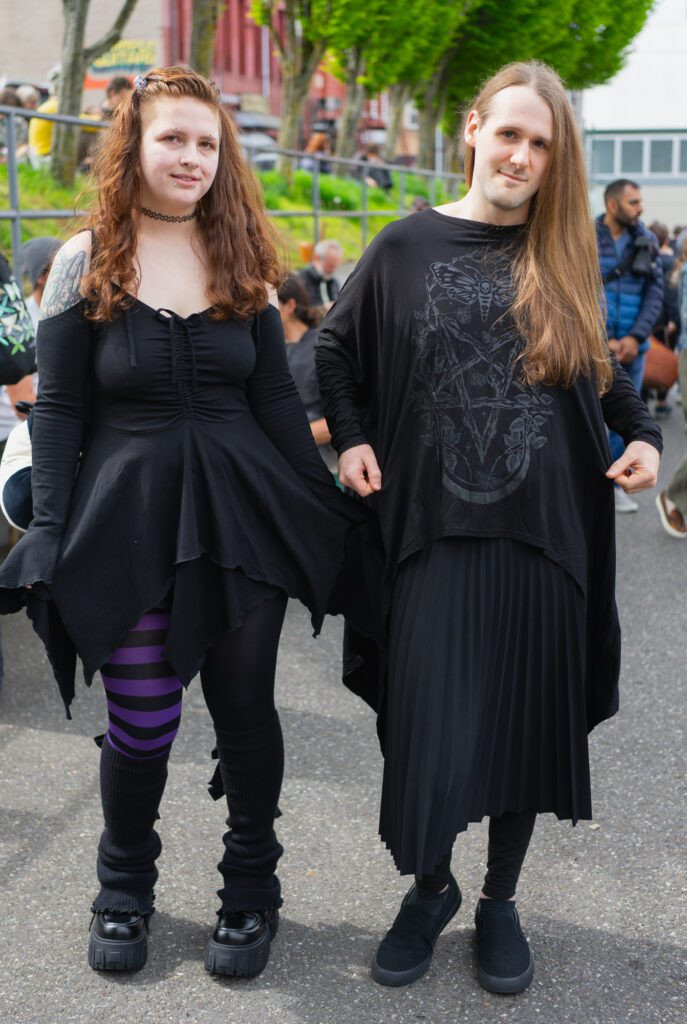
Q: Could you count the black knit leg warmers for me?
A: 2